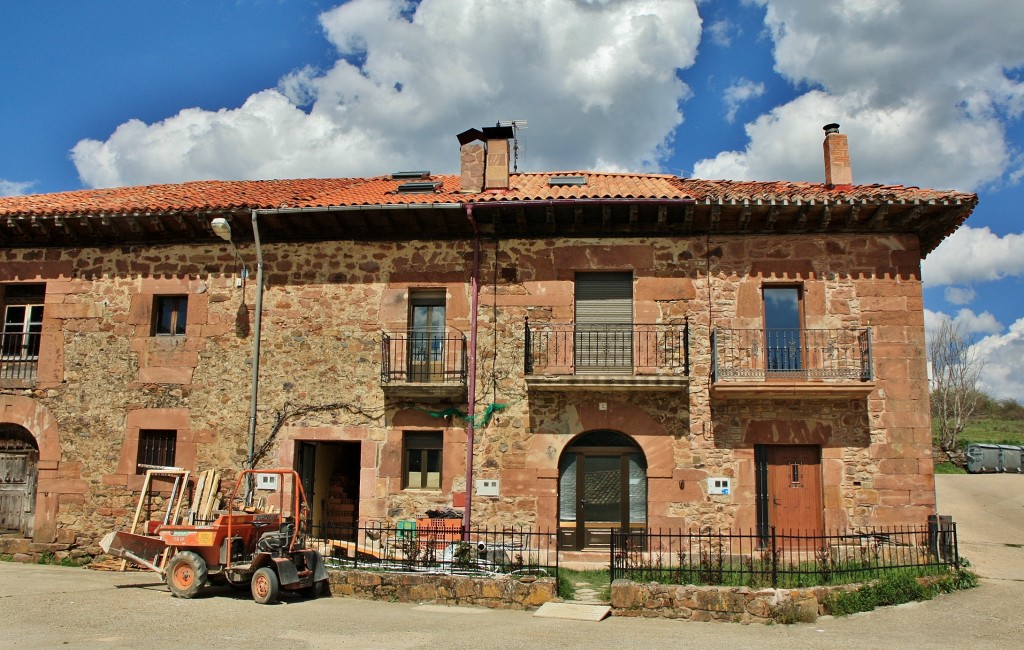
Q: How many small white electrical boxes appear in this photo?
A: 3